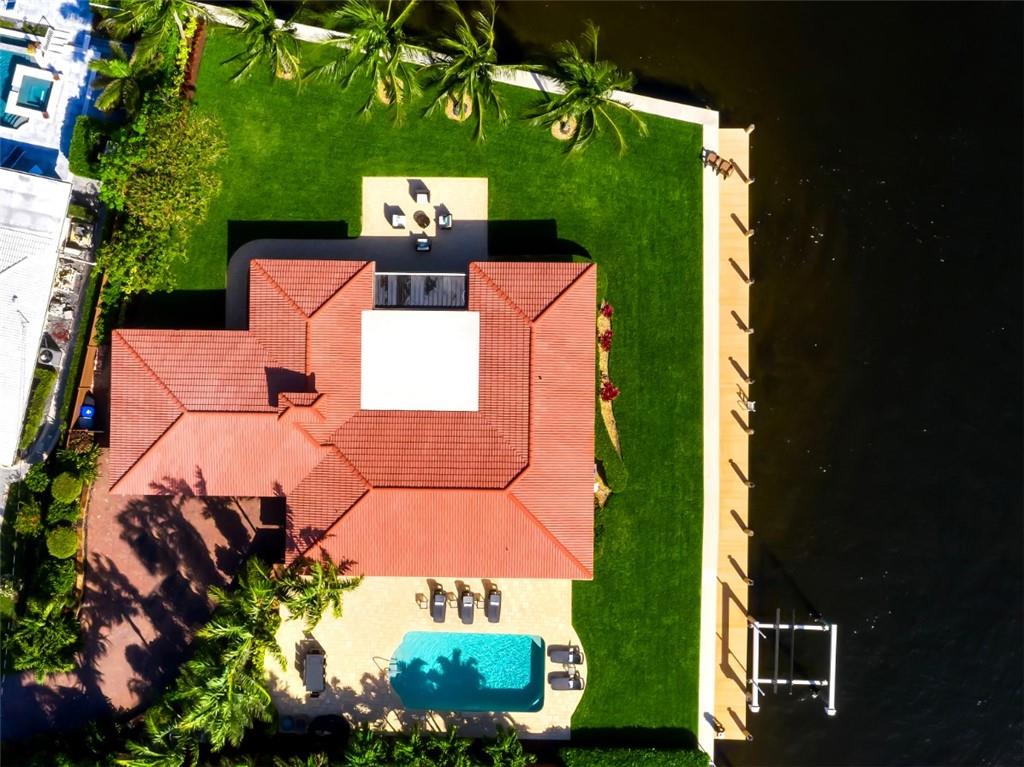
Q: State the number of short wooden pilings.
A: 11